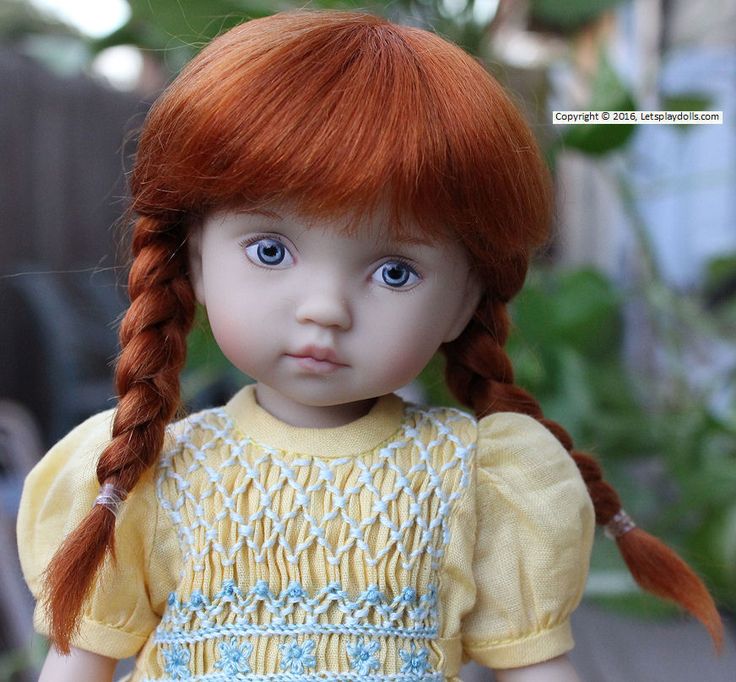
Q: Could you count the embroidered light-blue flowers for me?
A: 5